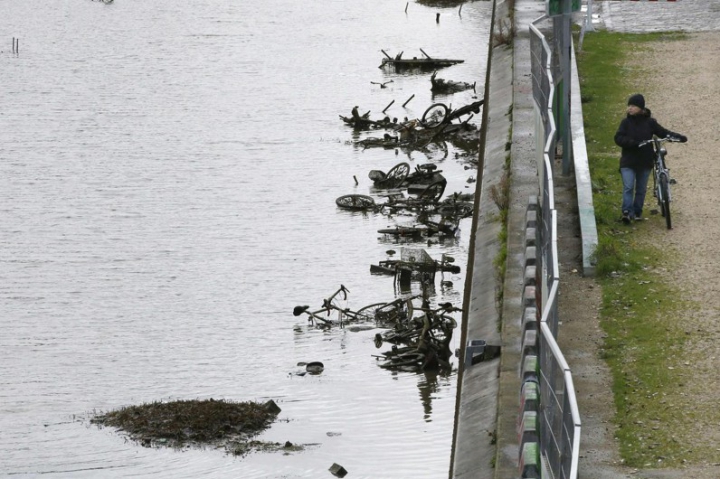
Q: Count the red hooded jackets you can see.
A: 0